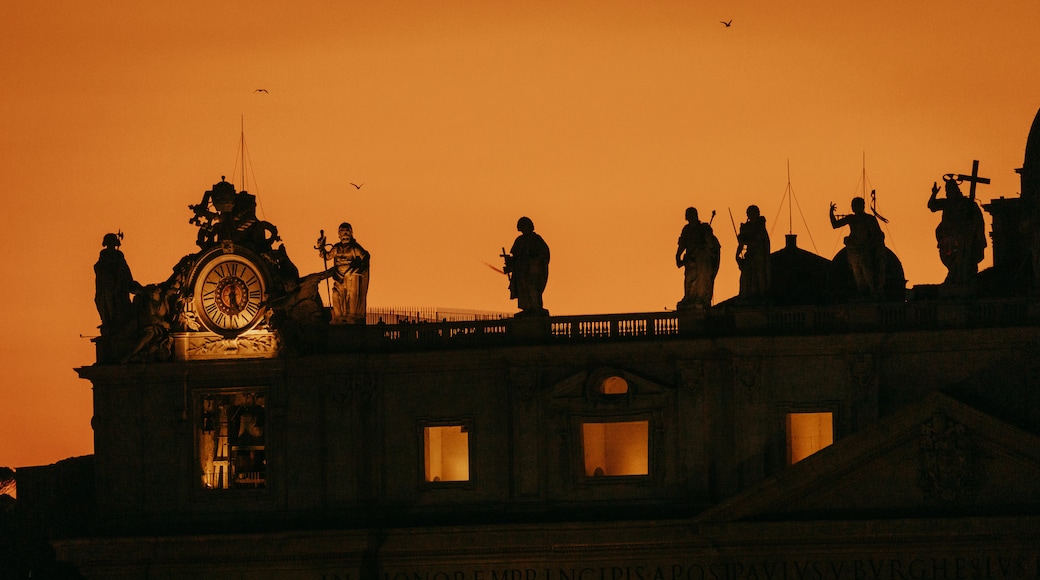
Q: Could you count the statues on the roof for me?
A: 7